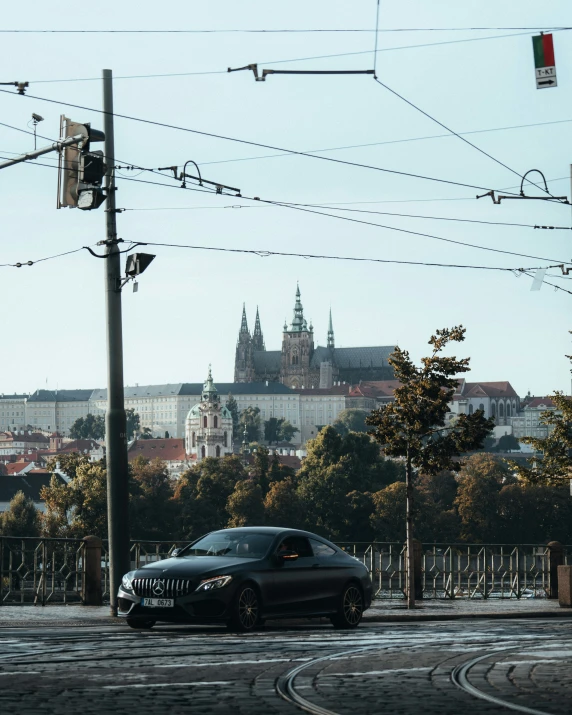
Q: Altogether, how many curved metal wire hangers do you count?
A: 2